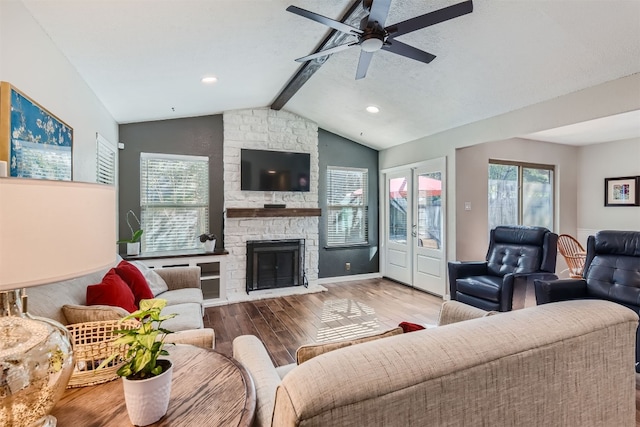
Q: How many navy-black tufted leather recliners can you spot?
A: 2